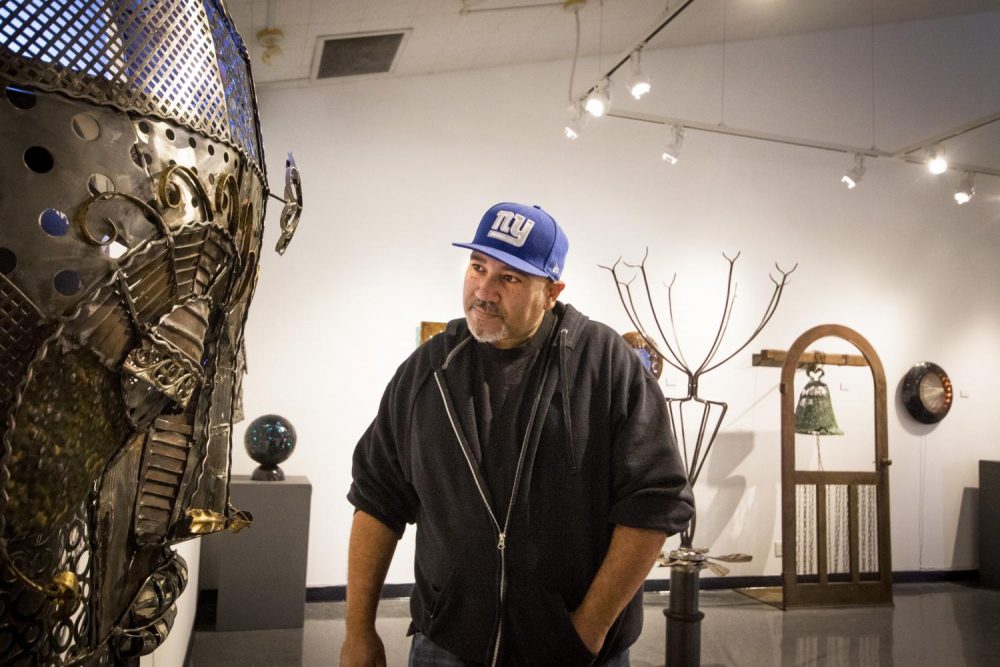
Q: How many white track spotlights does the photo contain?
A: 7